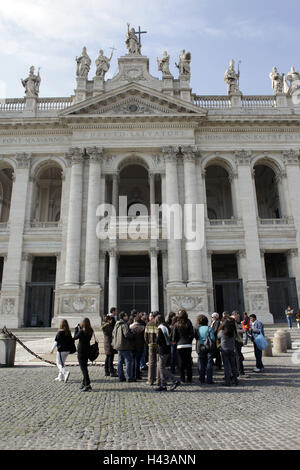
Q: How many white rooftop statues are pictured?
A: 9